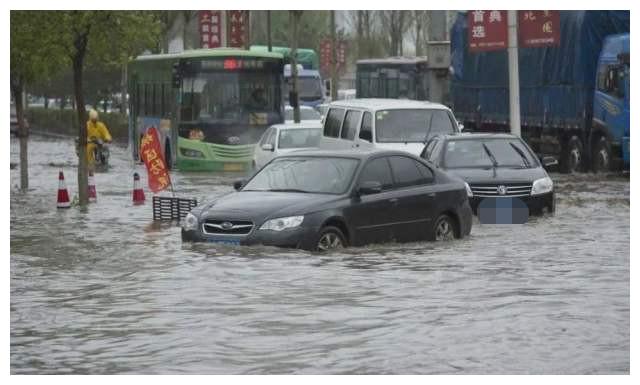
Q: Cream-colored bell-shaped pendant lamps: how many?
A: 0